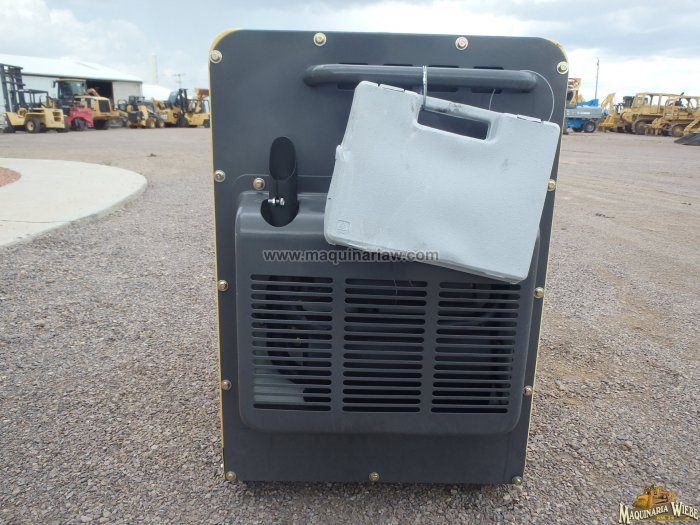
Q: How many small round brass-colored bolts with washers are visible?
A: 14